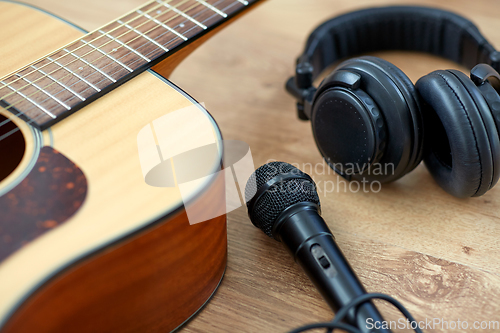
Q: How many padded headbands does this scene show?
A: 1